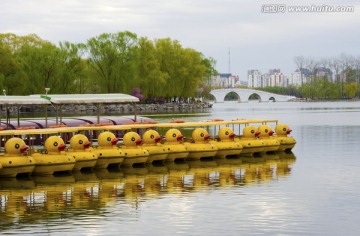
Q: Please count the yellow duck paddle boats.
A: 12